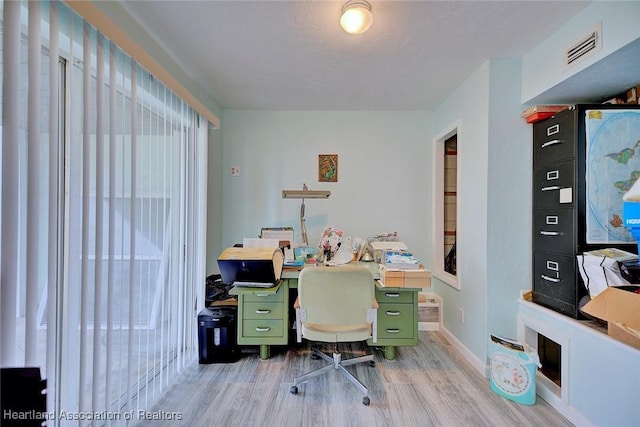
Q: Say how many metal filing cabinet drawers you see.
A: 4